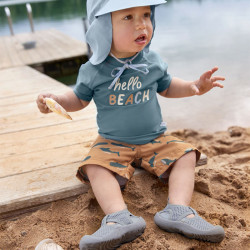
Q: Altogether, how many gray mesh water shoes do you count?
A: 2